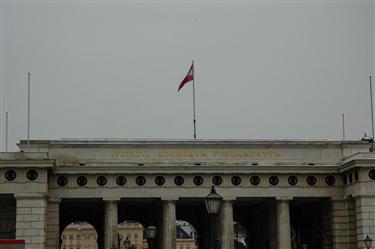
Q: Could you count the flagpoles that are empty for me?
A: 4